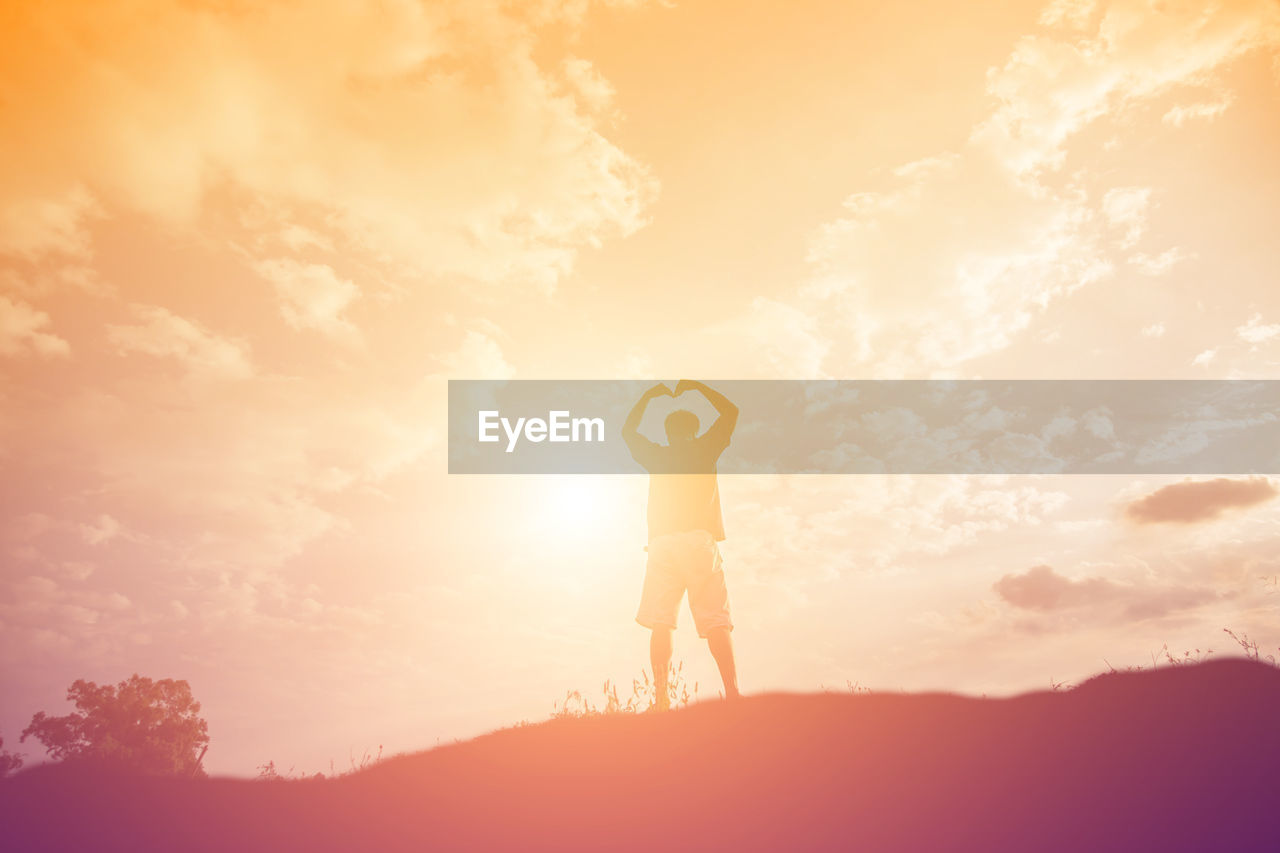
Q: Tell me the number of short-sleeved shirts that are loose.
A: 1